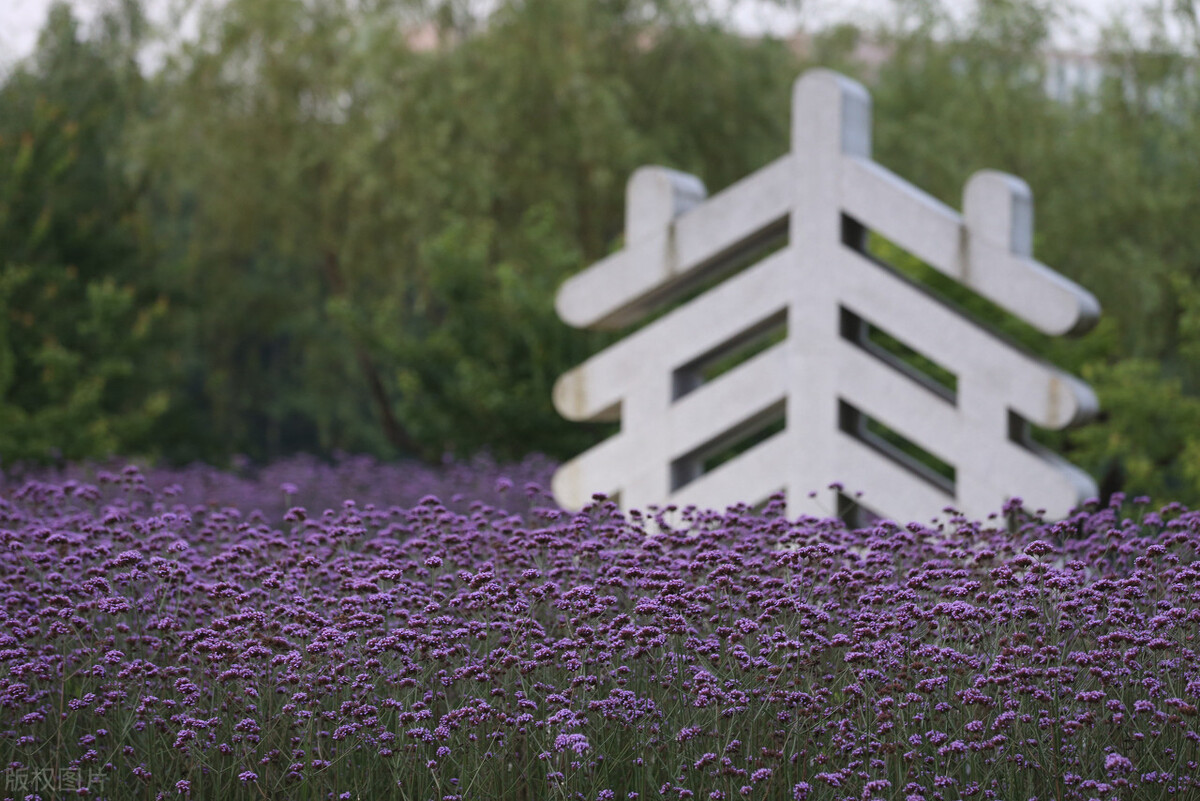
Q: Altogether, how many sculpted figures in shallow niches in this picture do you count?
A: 0